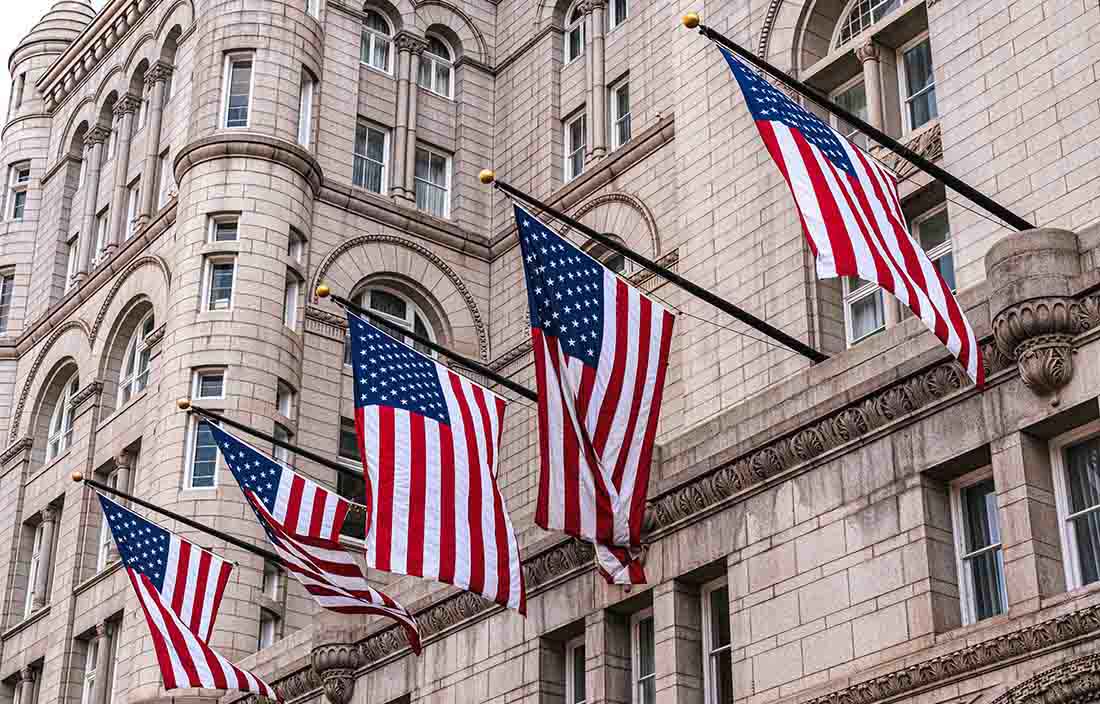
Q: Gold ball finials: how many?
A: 5